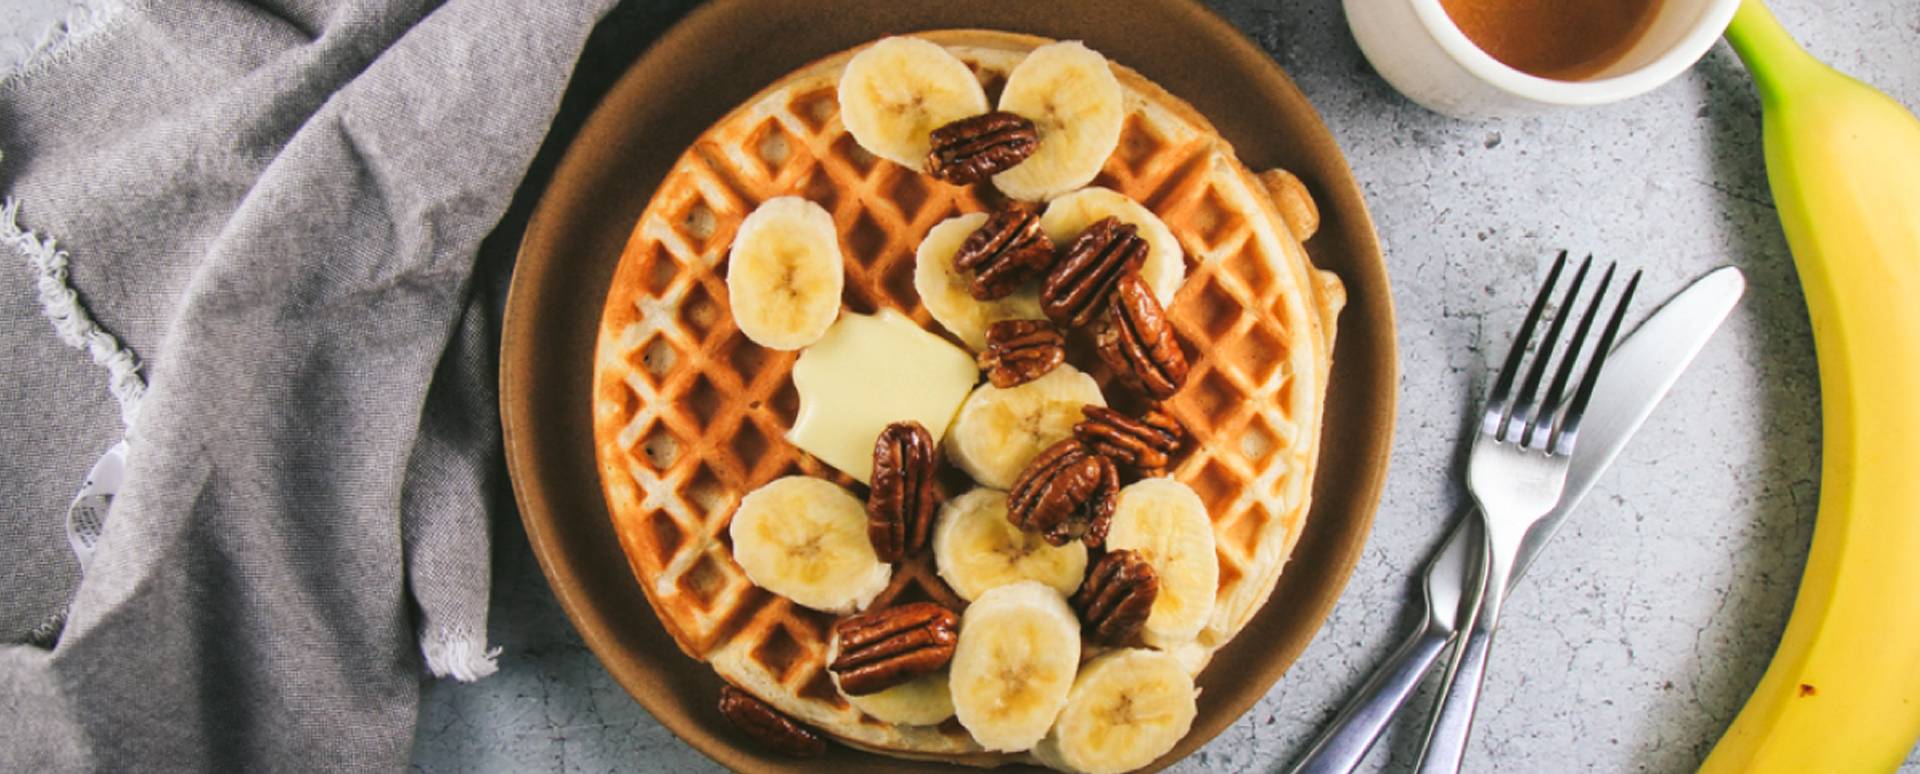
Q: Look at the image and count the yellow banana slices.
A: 12